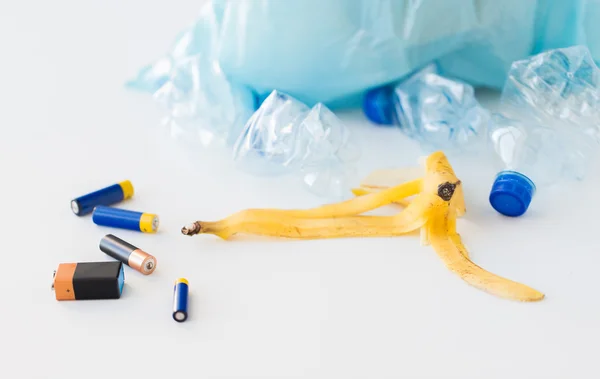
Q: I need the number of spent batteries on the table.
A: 5